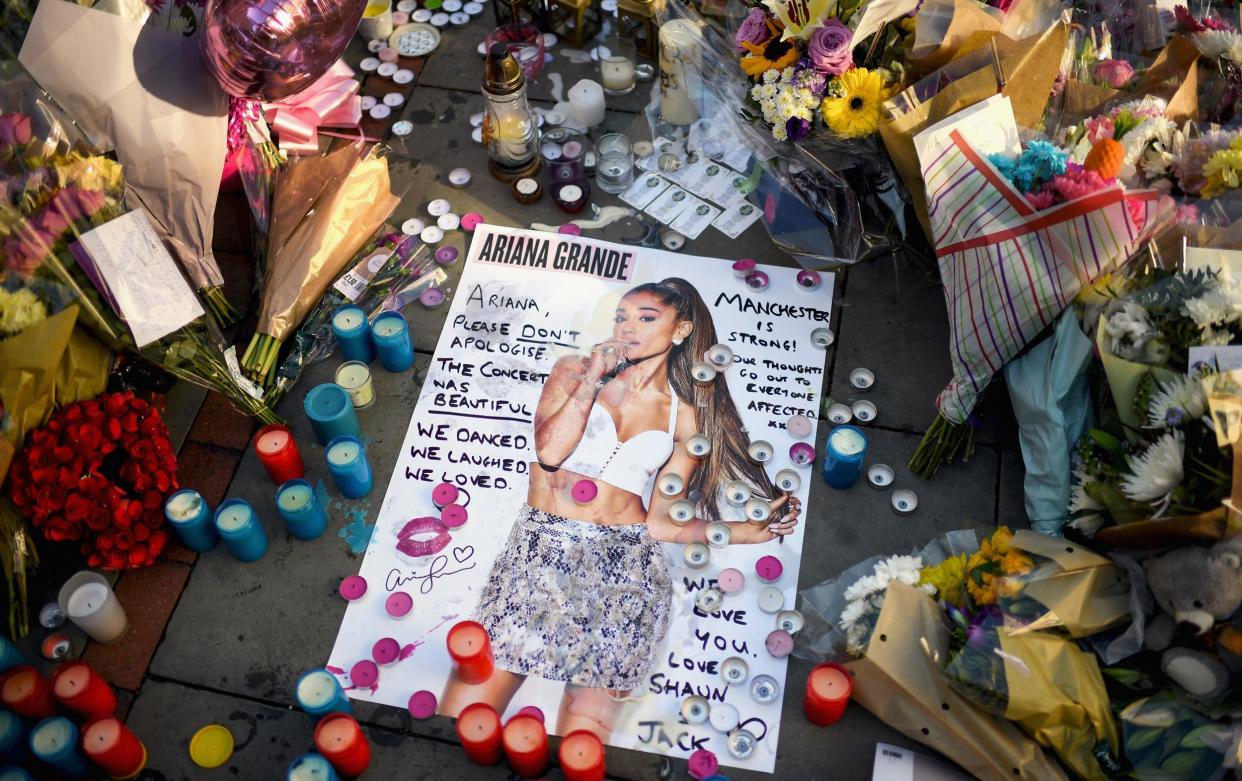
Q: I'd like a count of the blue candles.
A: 14